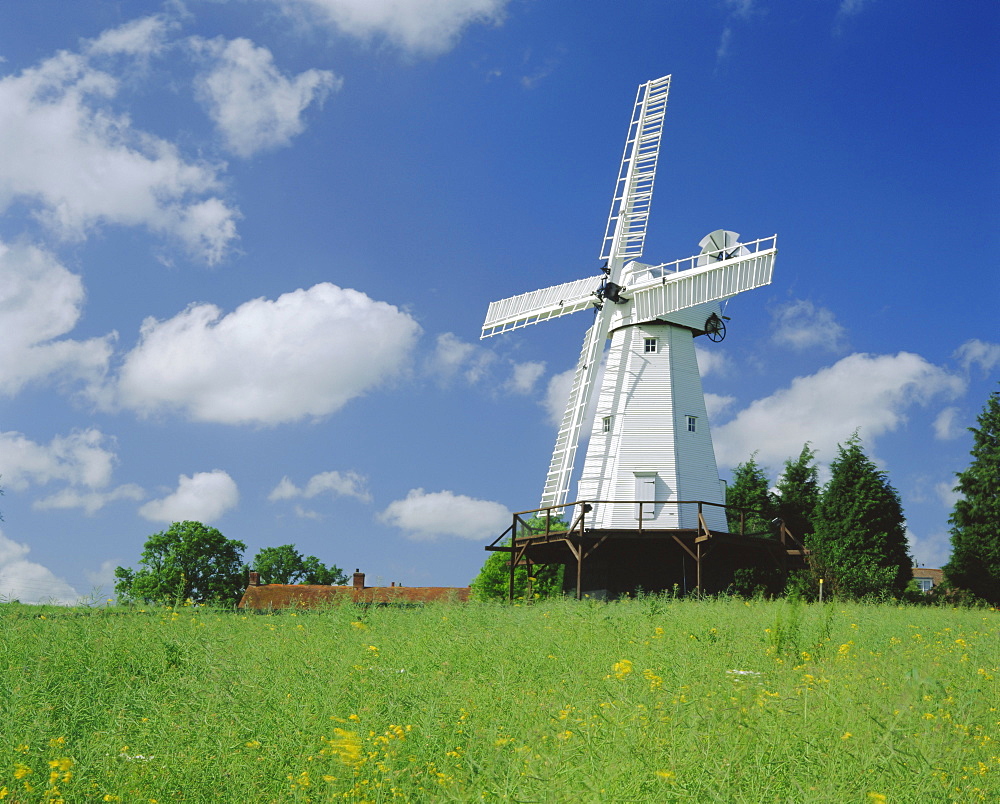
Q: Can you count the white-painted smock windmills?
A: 1